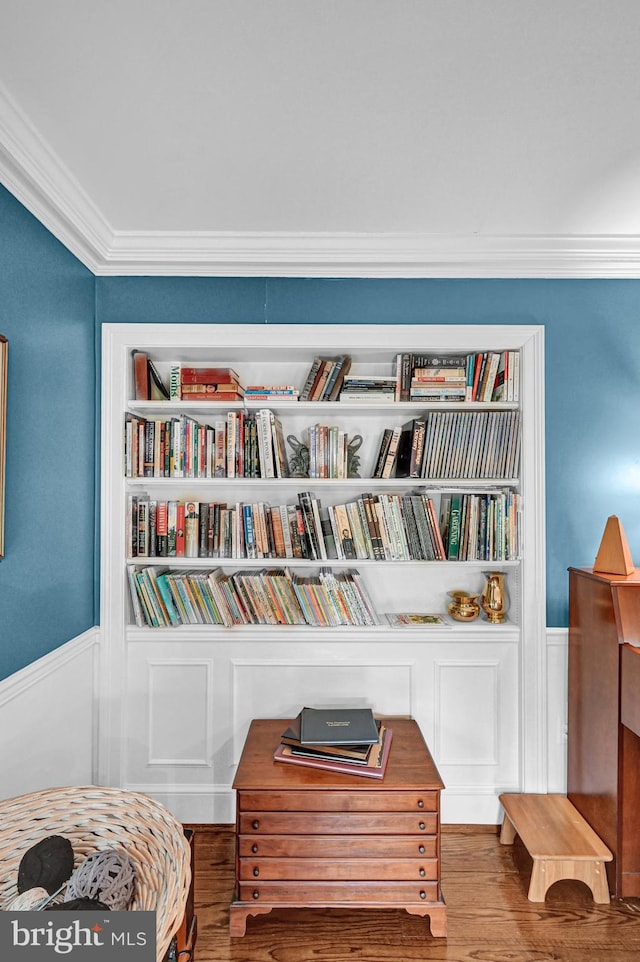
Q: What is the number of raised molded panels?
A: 3